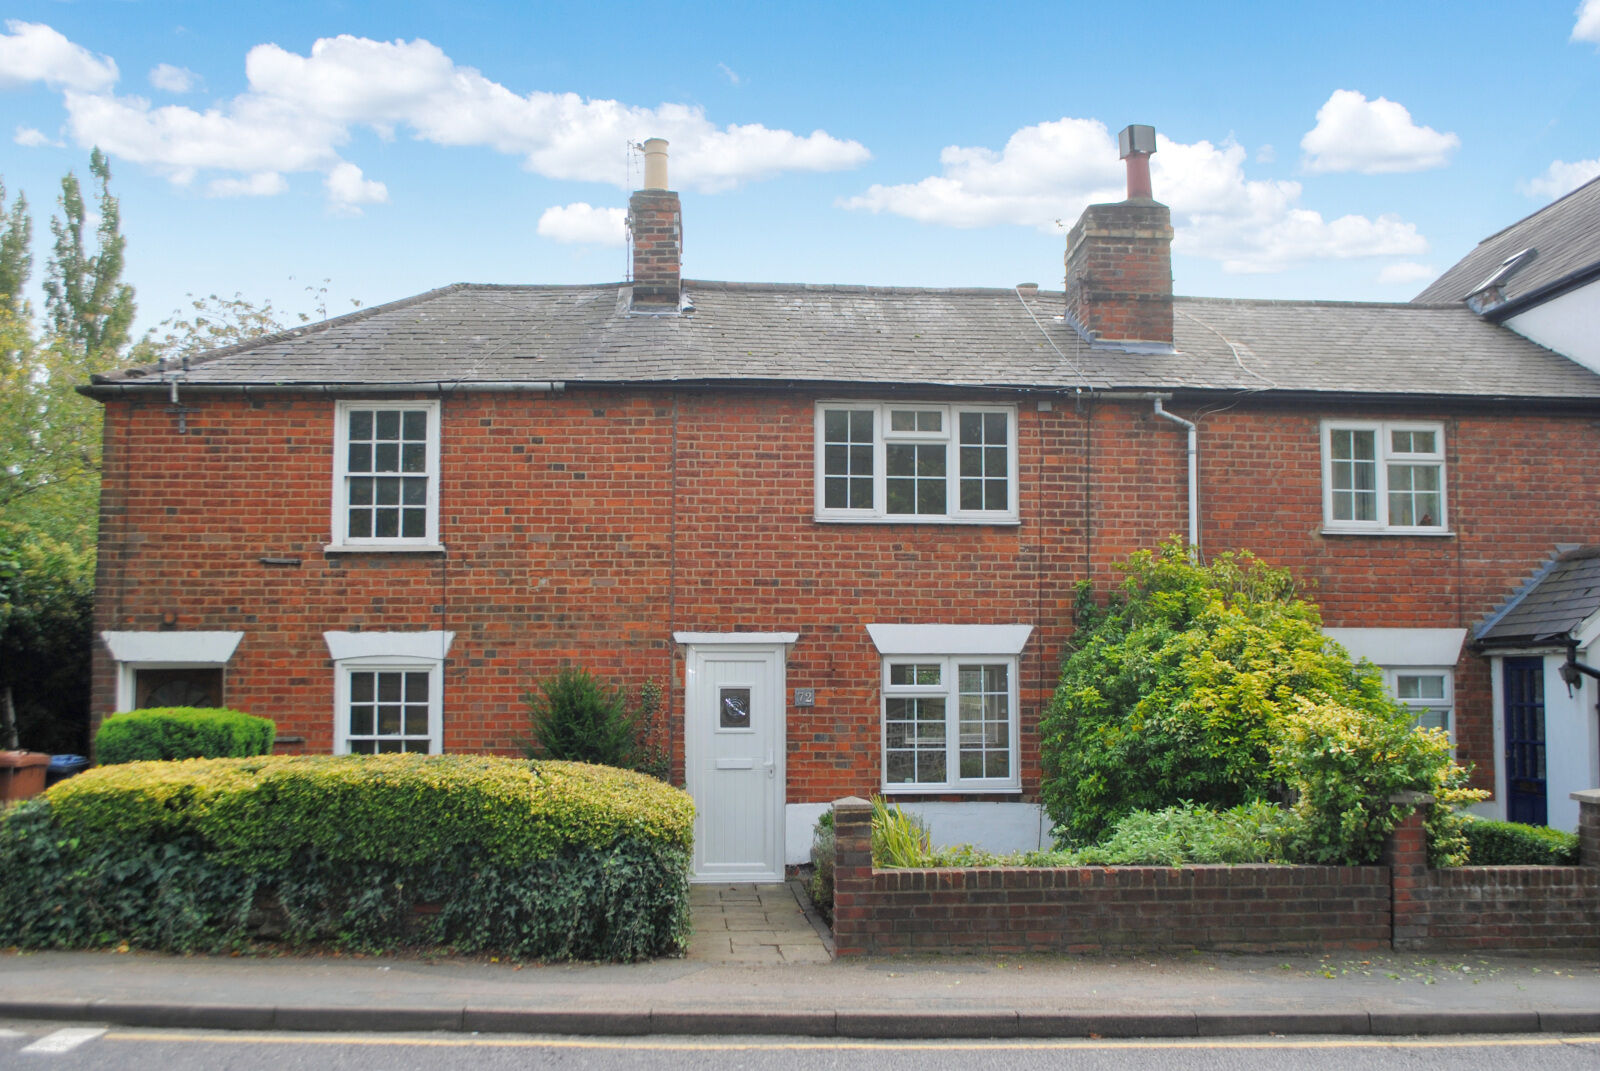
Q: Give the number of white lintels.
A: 5